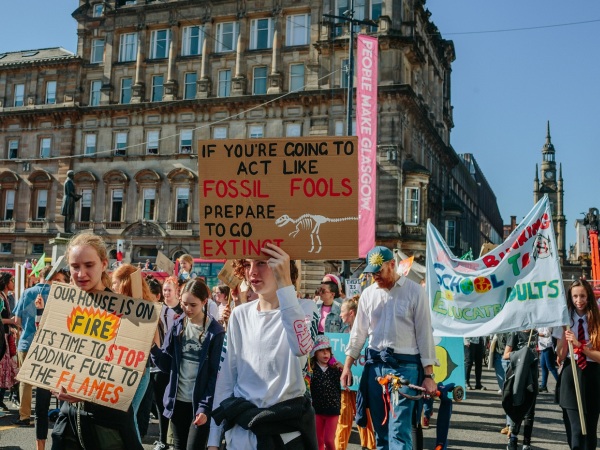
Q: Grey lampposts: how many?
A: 1